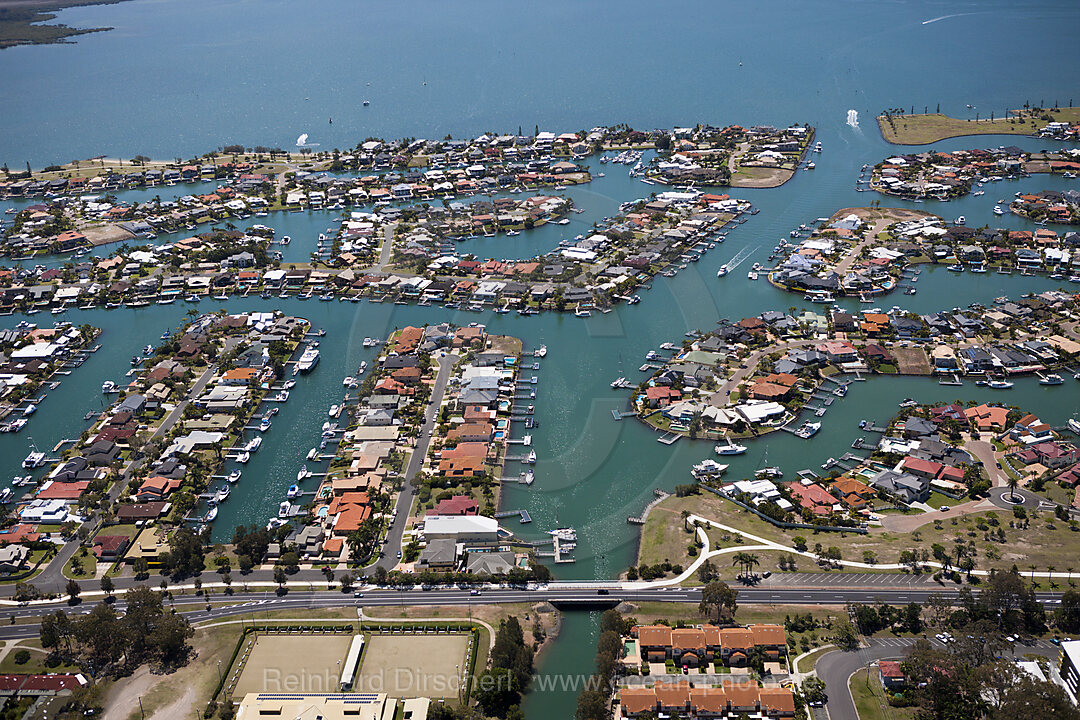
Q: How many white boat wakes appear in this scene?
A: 4